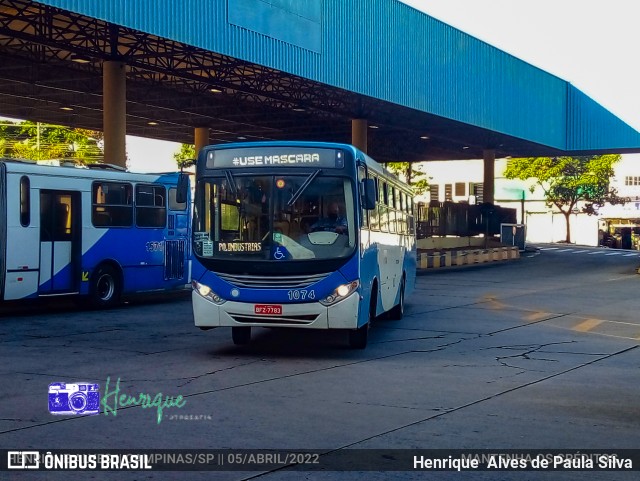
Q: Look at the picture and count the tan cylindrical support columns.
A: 4